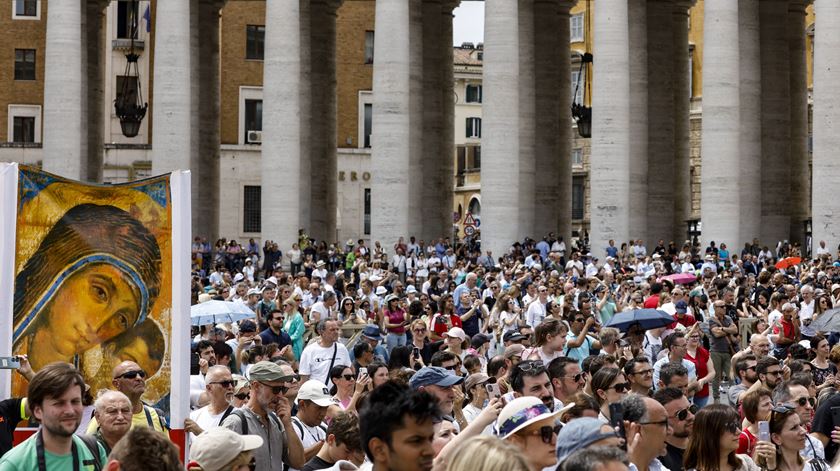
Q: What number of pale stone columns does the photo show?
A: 8